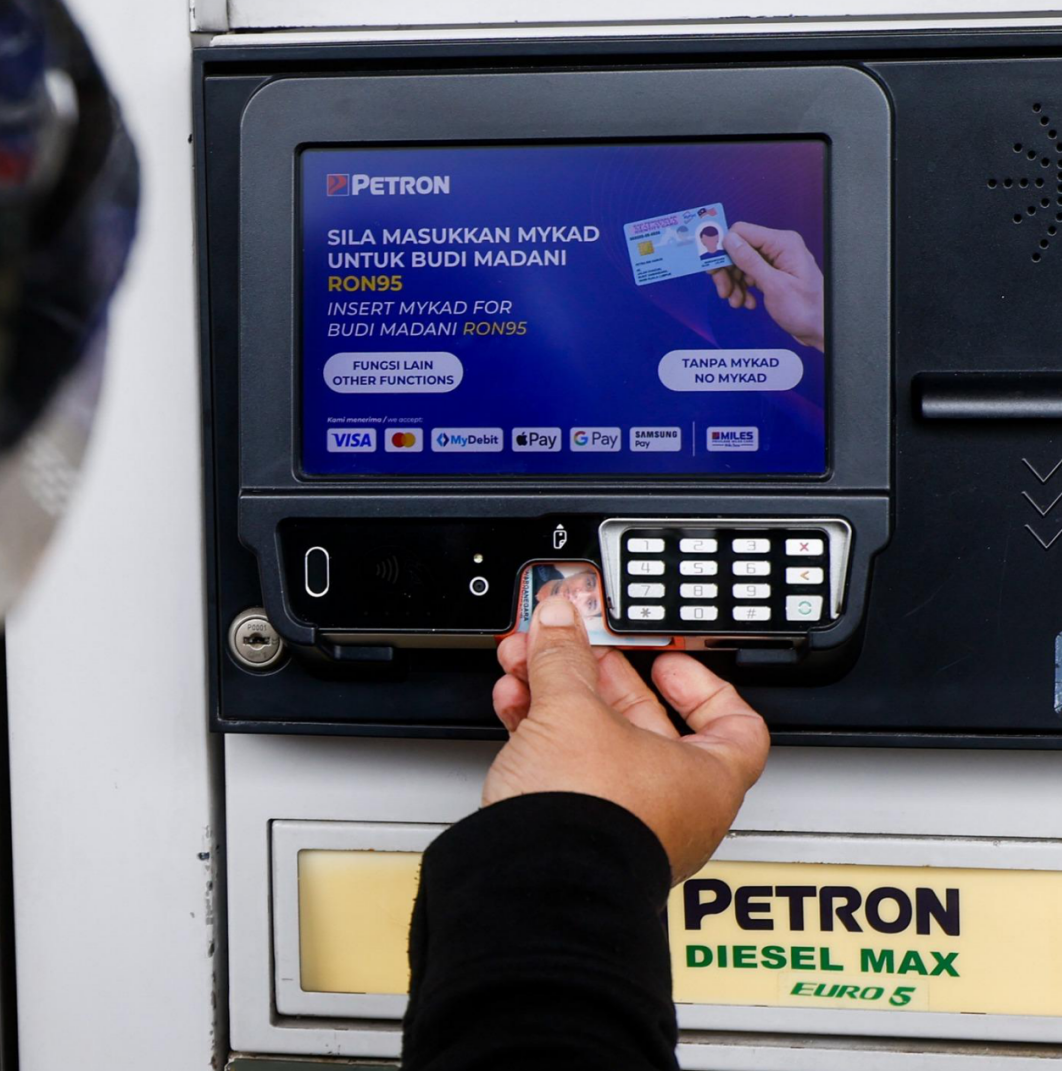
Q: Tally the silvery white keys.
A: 15